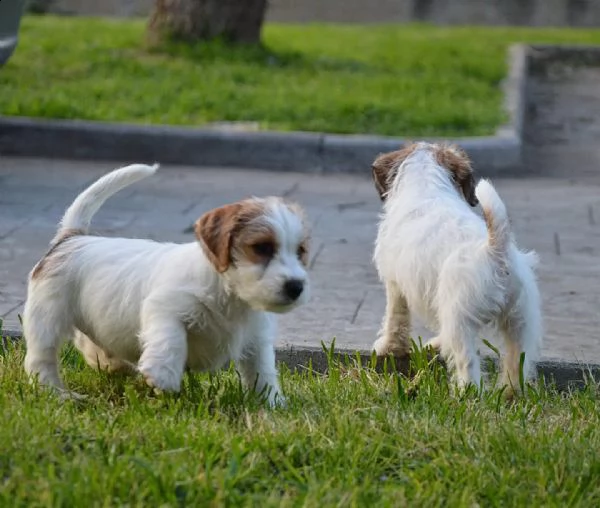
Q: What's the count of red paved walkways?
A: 0